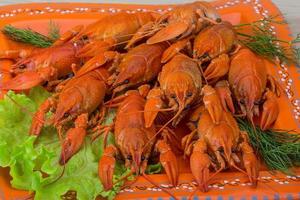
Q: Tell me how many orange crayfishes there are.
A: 10